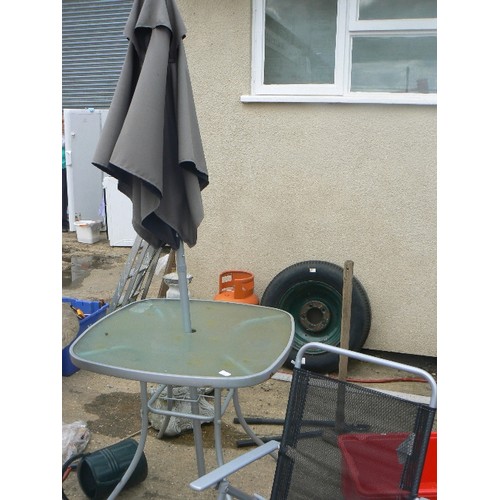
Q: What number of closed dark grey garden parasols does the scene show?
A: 1